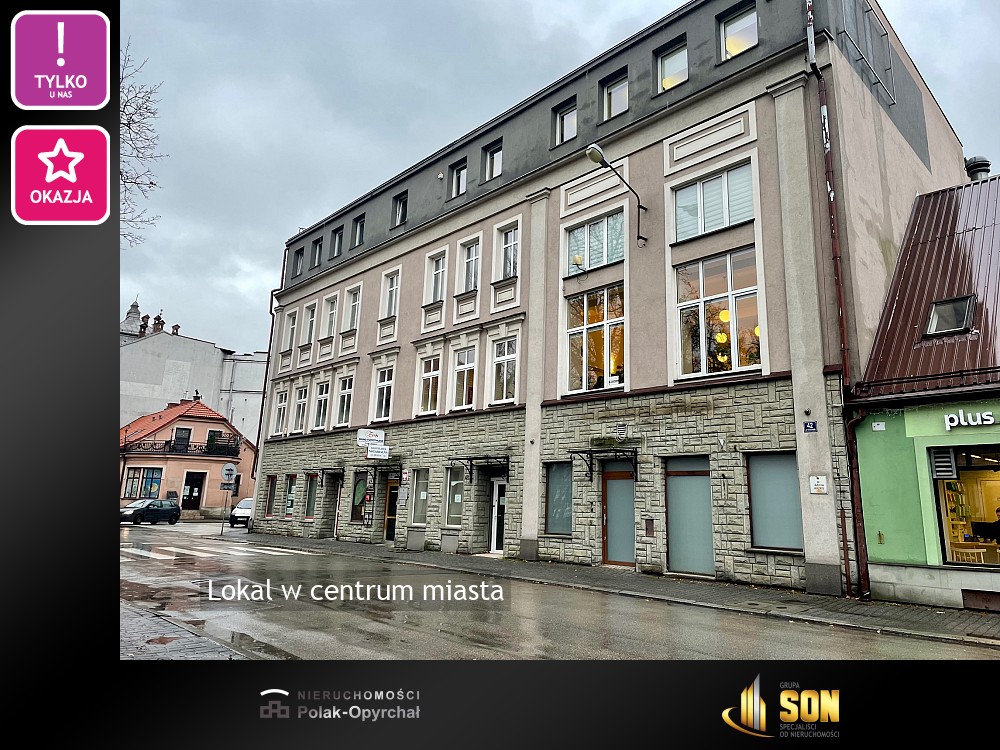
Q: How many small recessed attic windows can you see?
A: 11